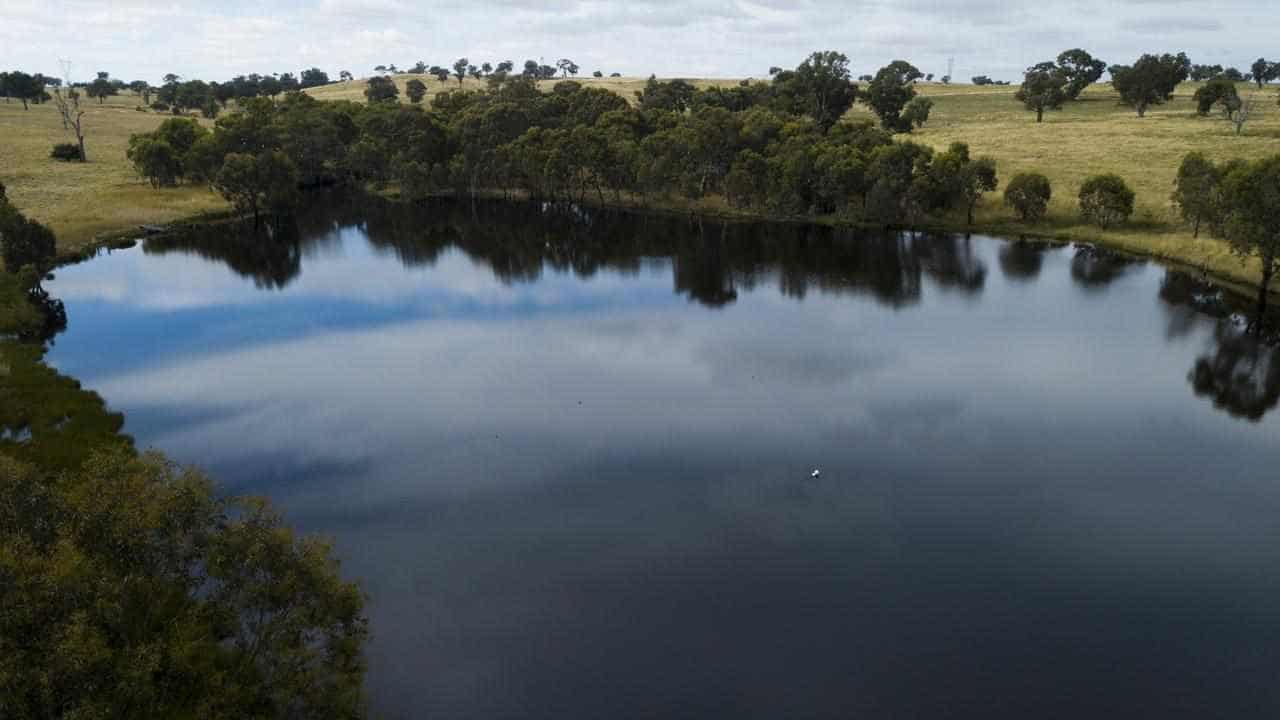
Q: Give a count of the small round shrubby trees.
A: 2